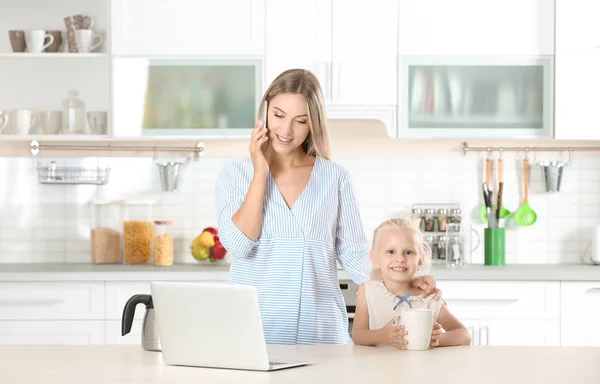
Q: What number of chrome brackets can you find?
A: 3